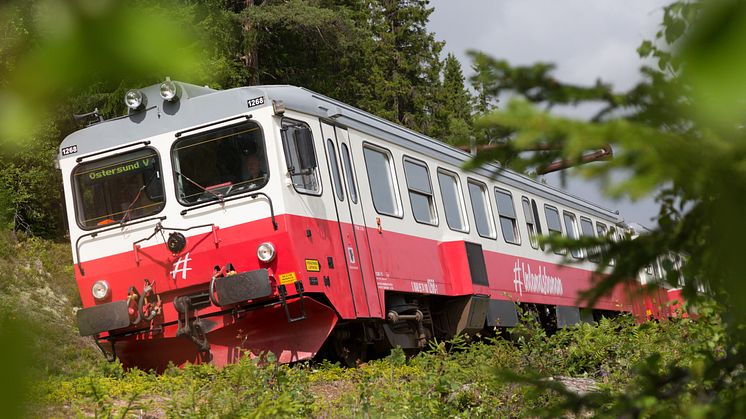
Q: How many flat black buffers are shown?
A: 2